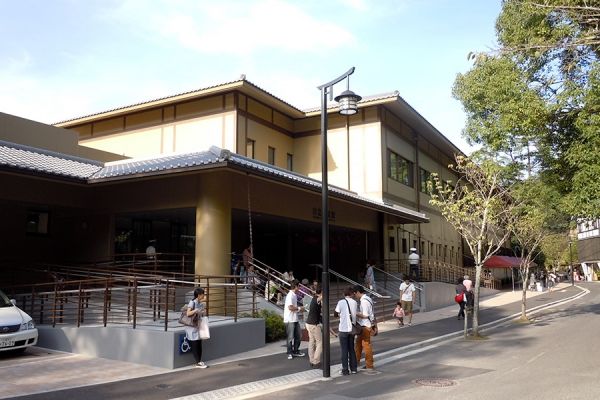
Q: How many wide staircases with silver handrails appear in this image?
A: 1